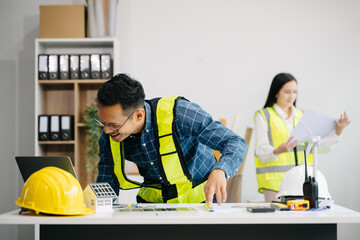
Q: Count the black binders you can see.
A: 10